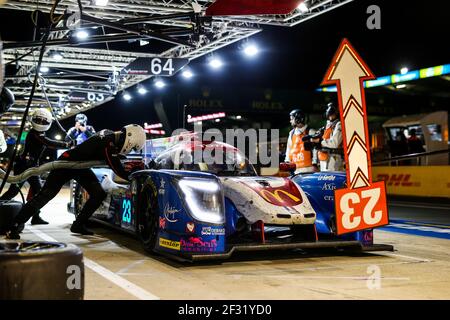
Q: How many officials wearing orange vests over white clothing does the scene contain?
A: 2